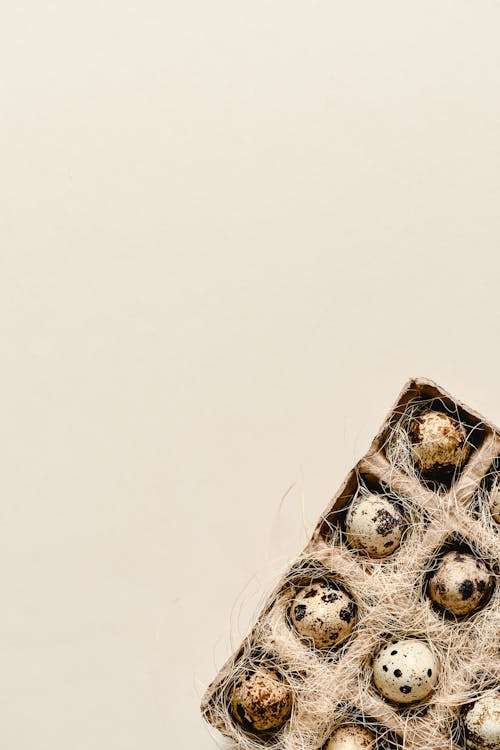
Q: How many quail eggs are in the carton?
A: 9